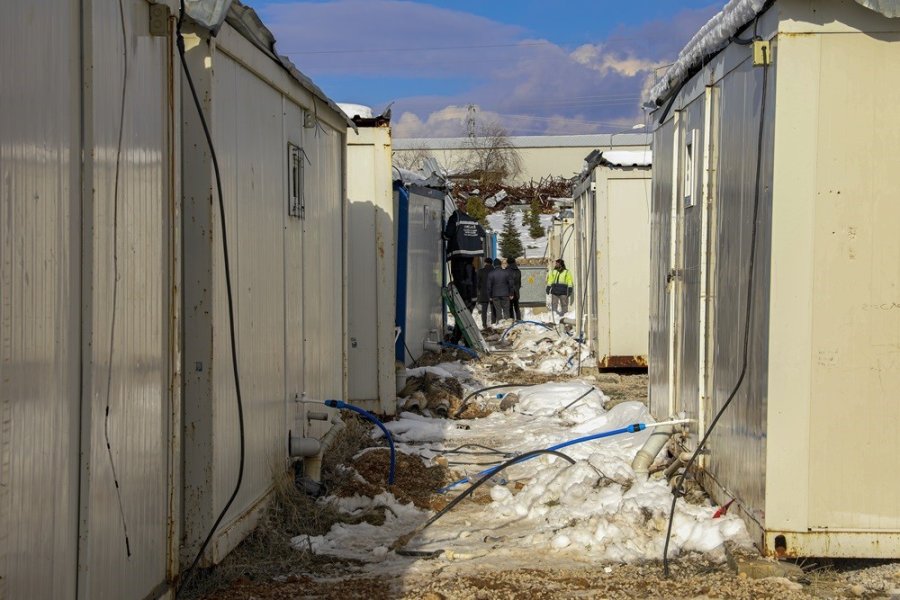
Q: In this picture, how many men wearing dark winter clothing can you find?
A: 4